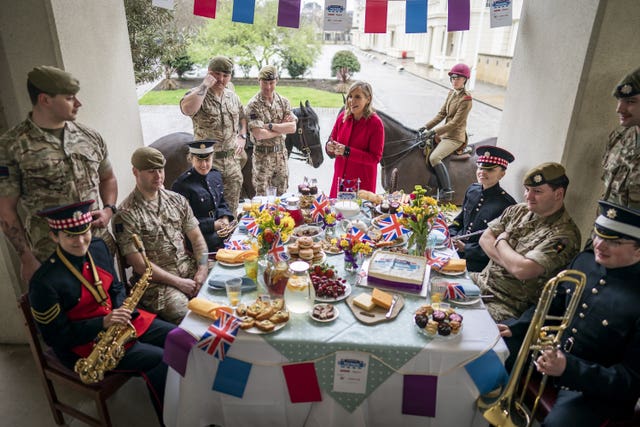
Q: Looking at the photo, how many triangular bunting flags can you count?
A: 0